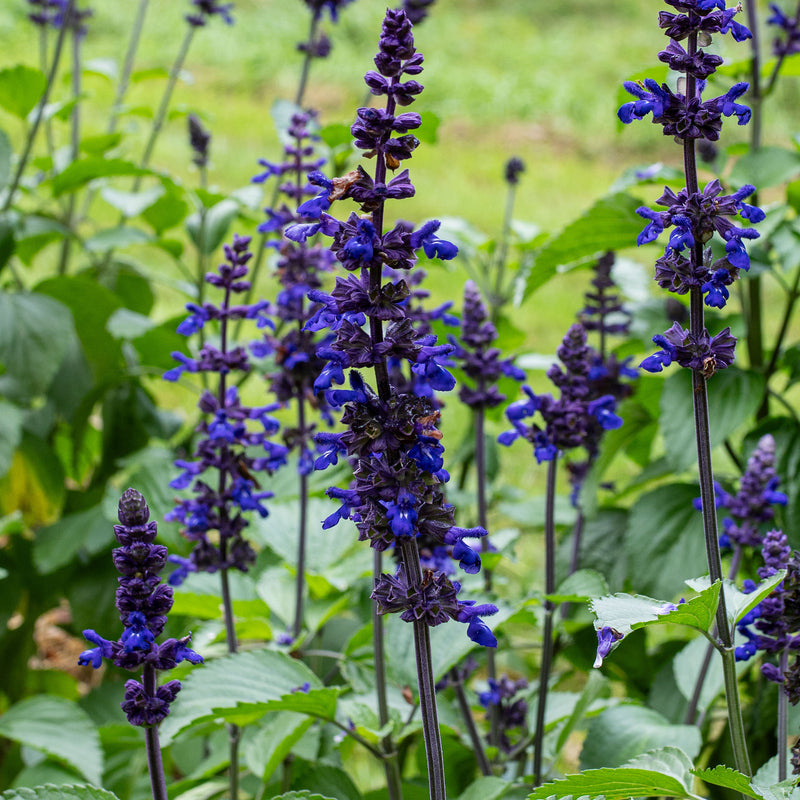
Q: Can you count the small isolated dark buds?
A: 2